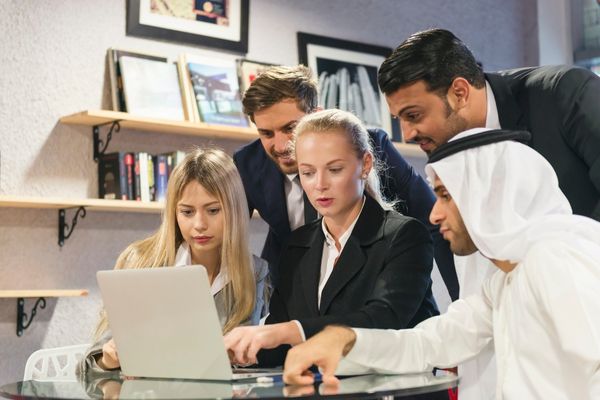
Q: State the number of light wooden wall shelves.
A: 3